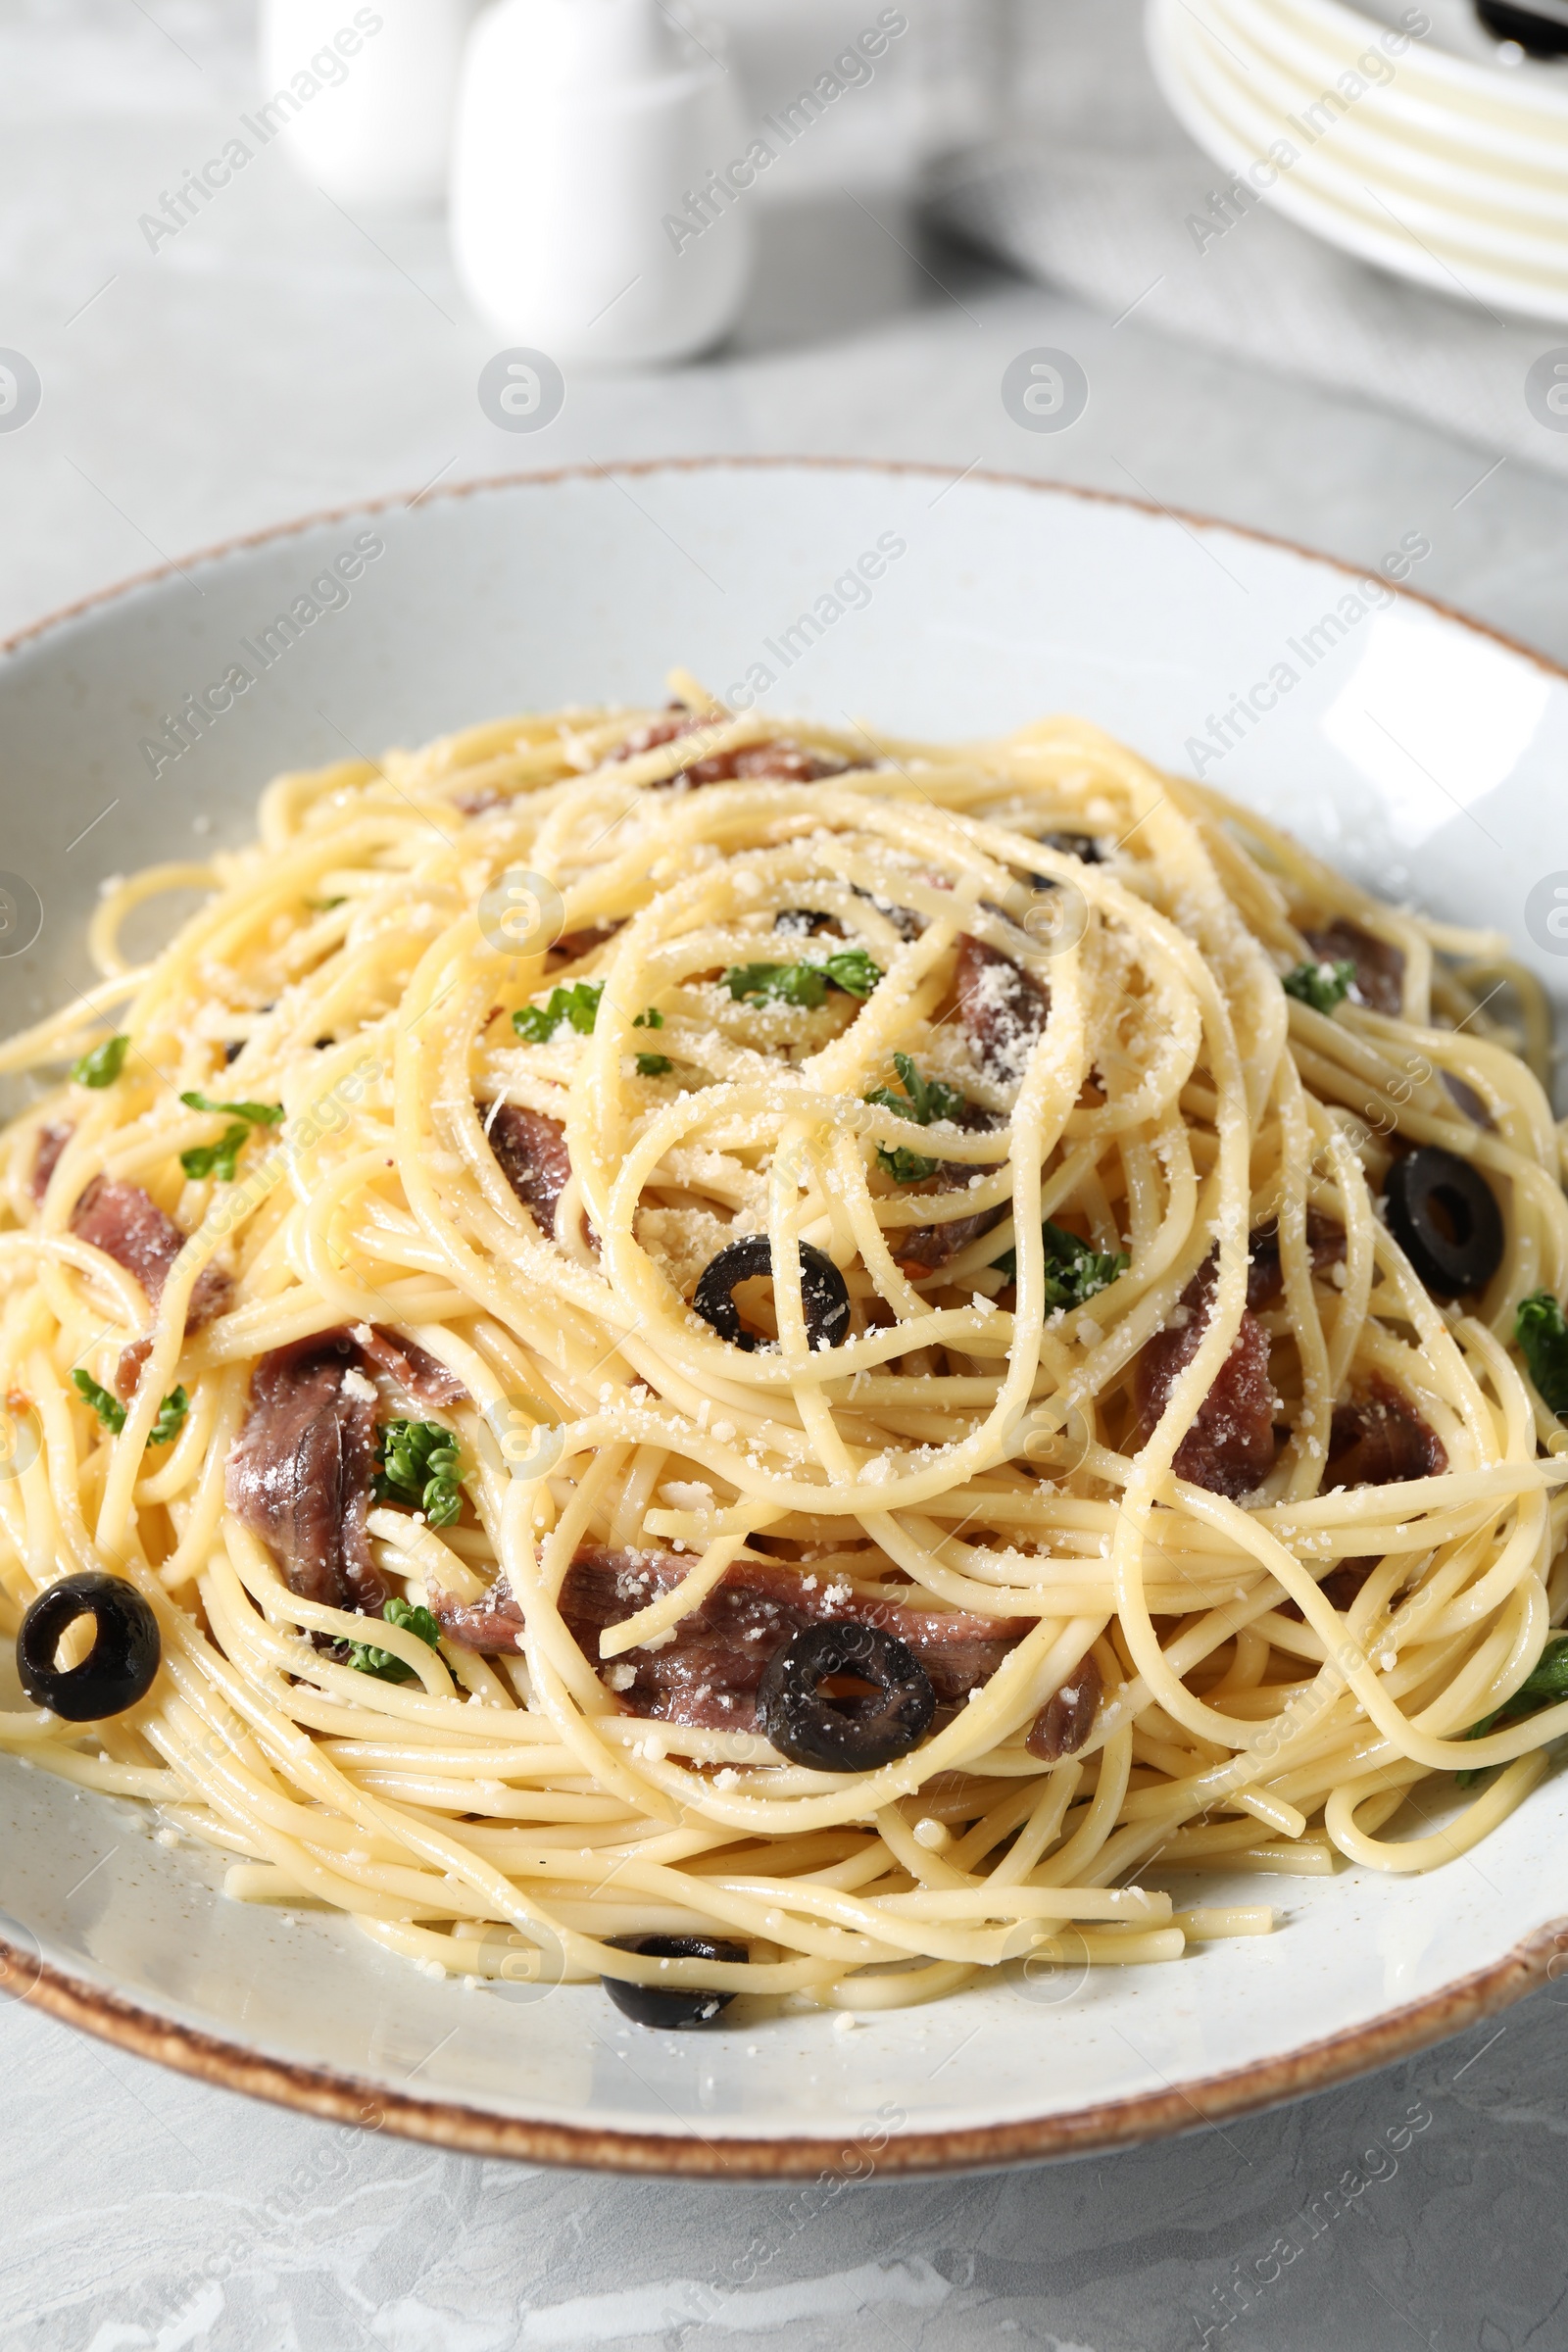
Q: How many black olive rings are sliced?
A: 5